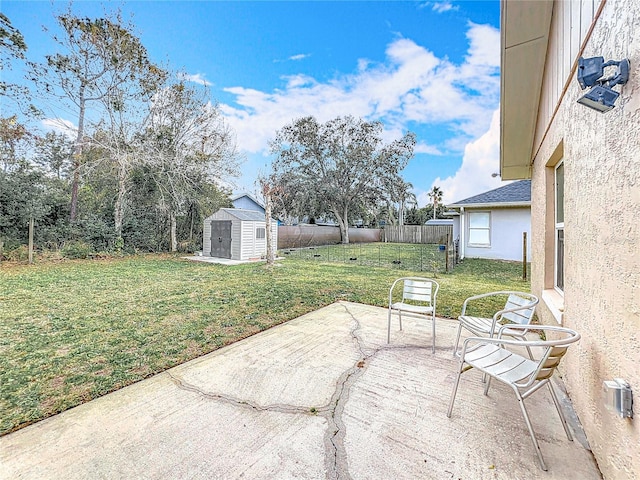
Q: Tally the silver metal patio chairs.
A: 3